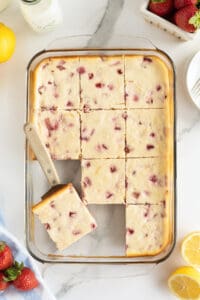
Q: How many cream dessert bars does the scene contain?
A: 10